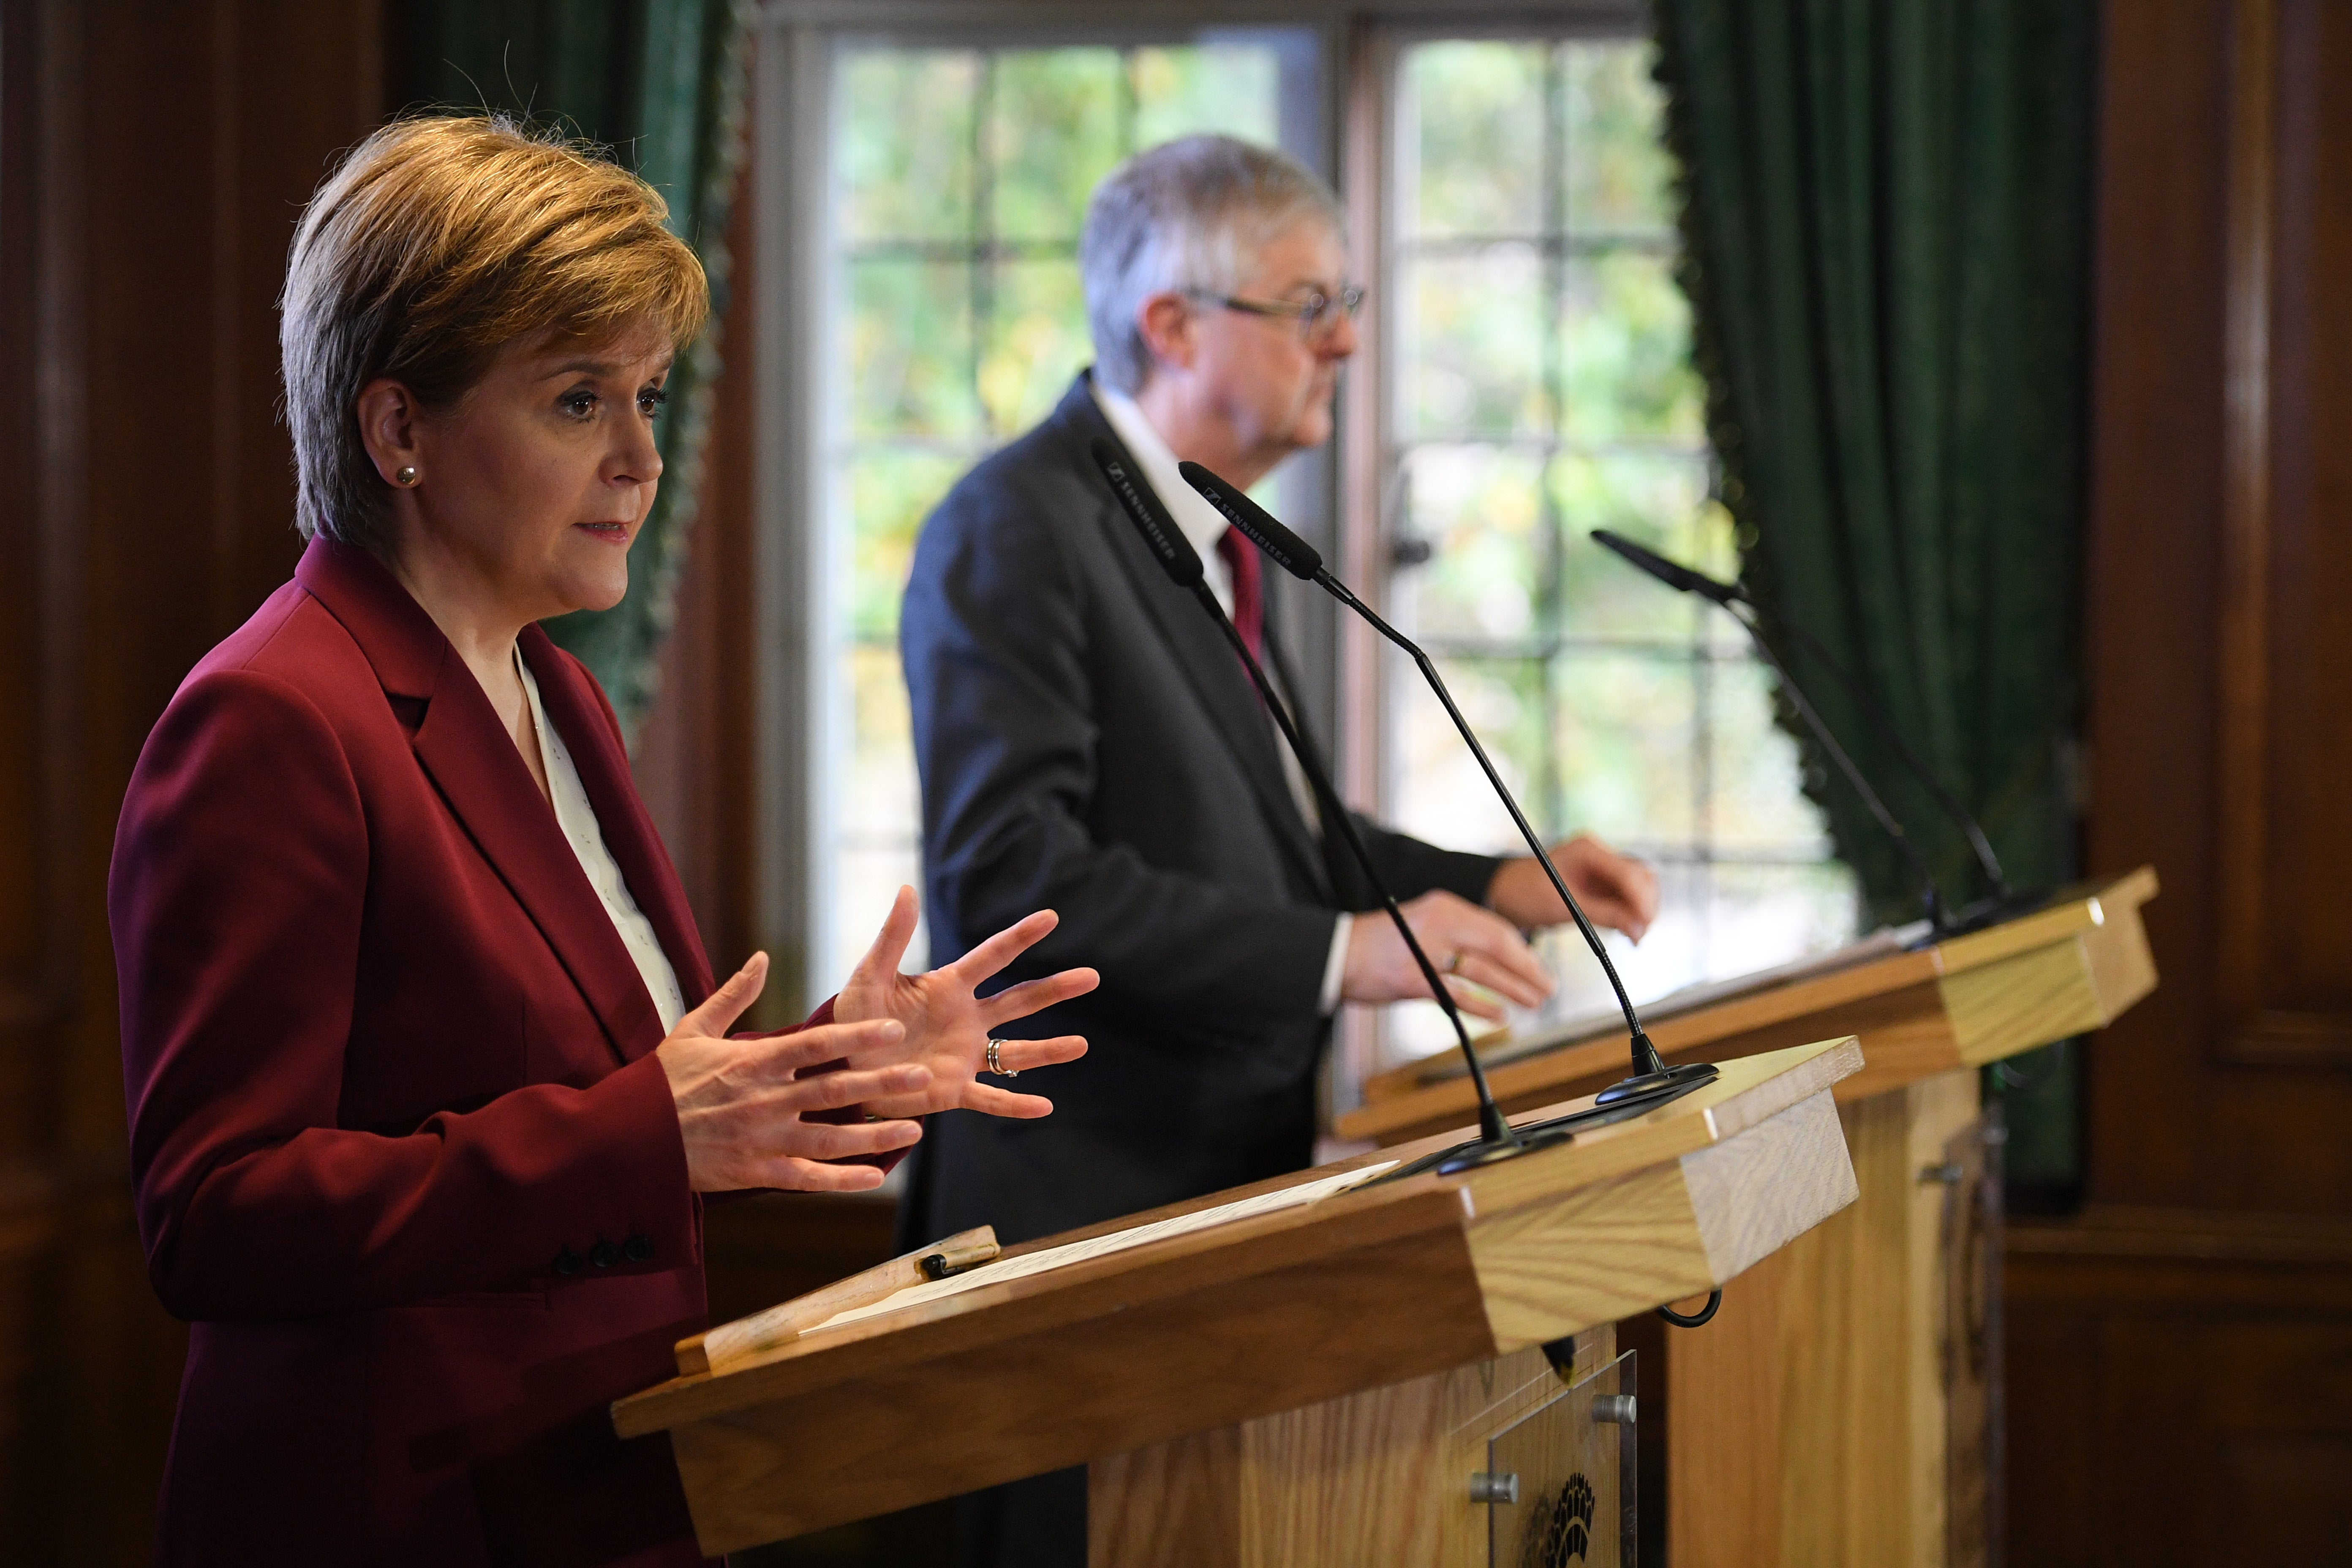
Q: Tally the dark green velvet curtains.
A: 2